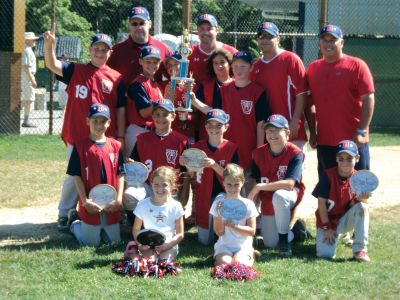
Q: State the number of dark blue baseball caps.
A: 13